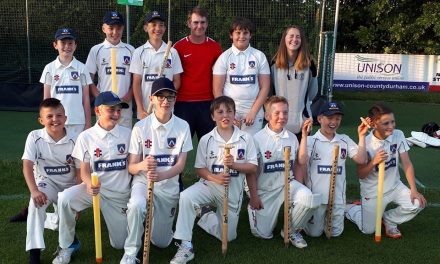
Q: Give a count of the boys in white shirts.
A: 11